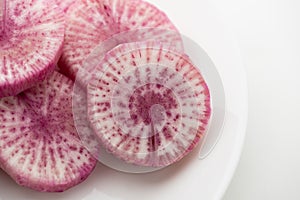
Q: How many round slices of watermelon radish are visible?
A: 4